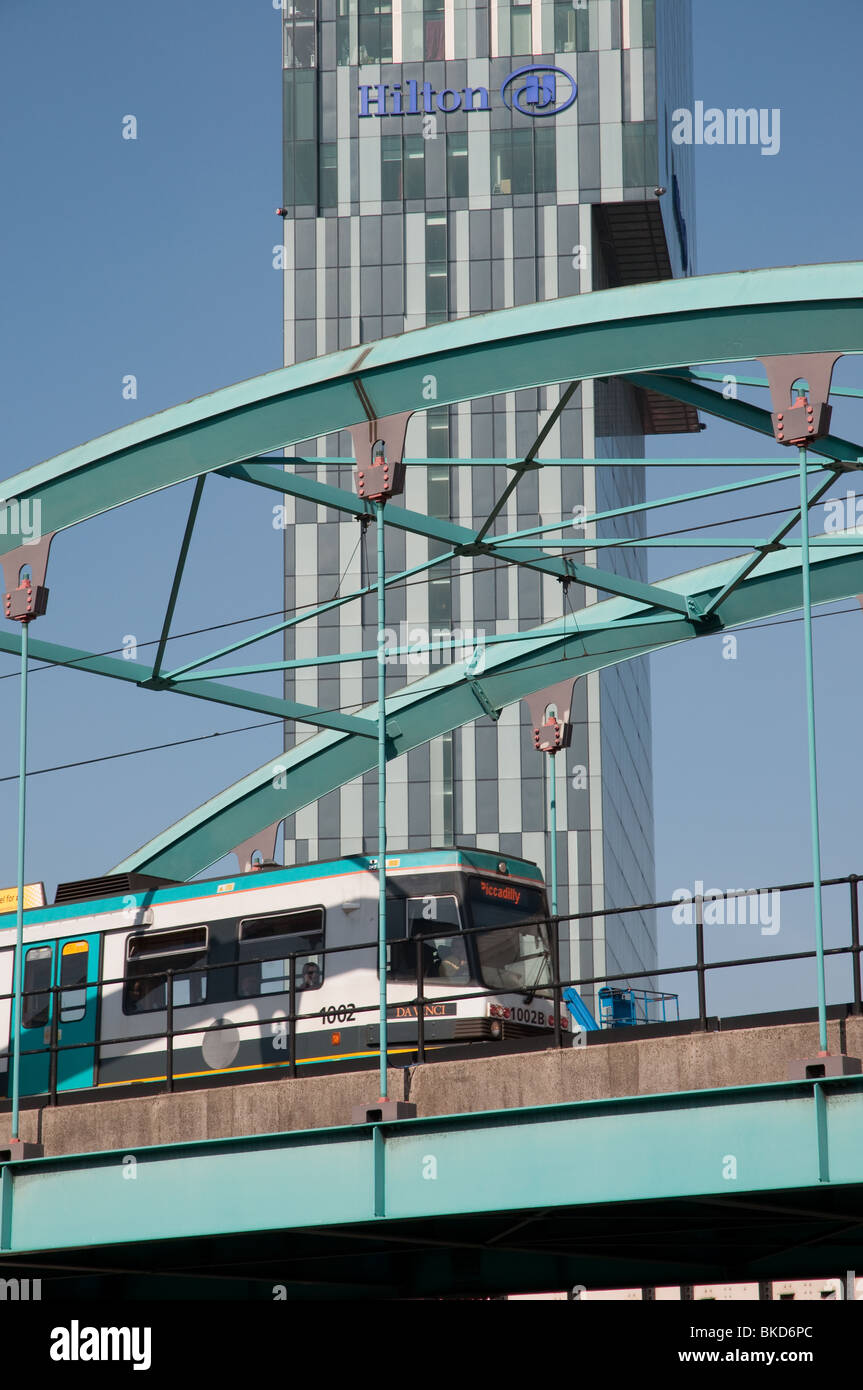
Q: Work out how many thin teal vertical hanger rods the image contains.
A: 4